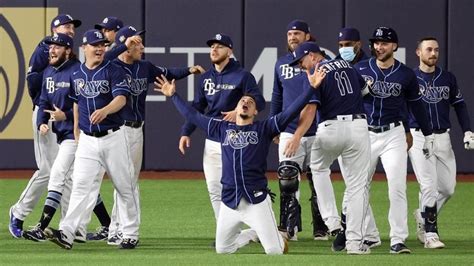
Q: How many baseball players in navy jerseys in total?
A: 12